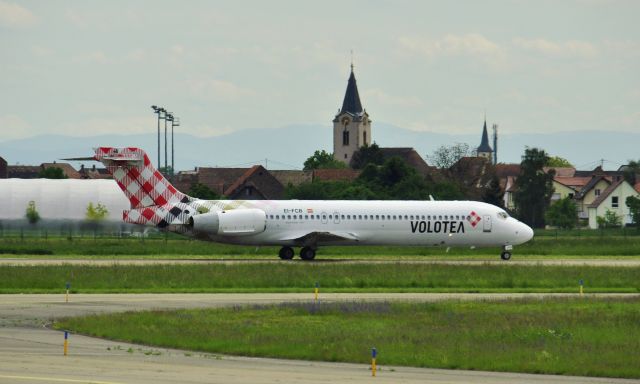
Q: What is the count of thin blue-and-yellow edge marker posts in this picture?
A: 5